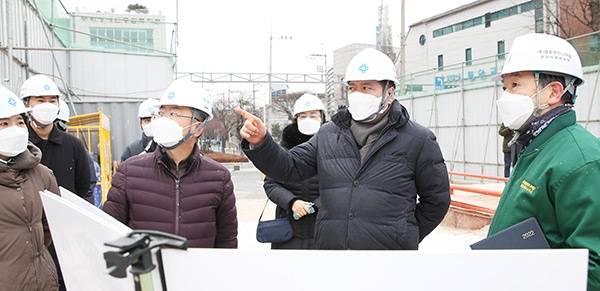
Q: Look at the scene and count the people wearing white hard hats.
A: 8